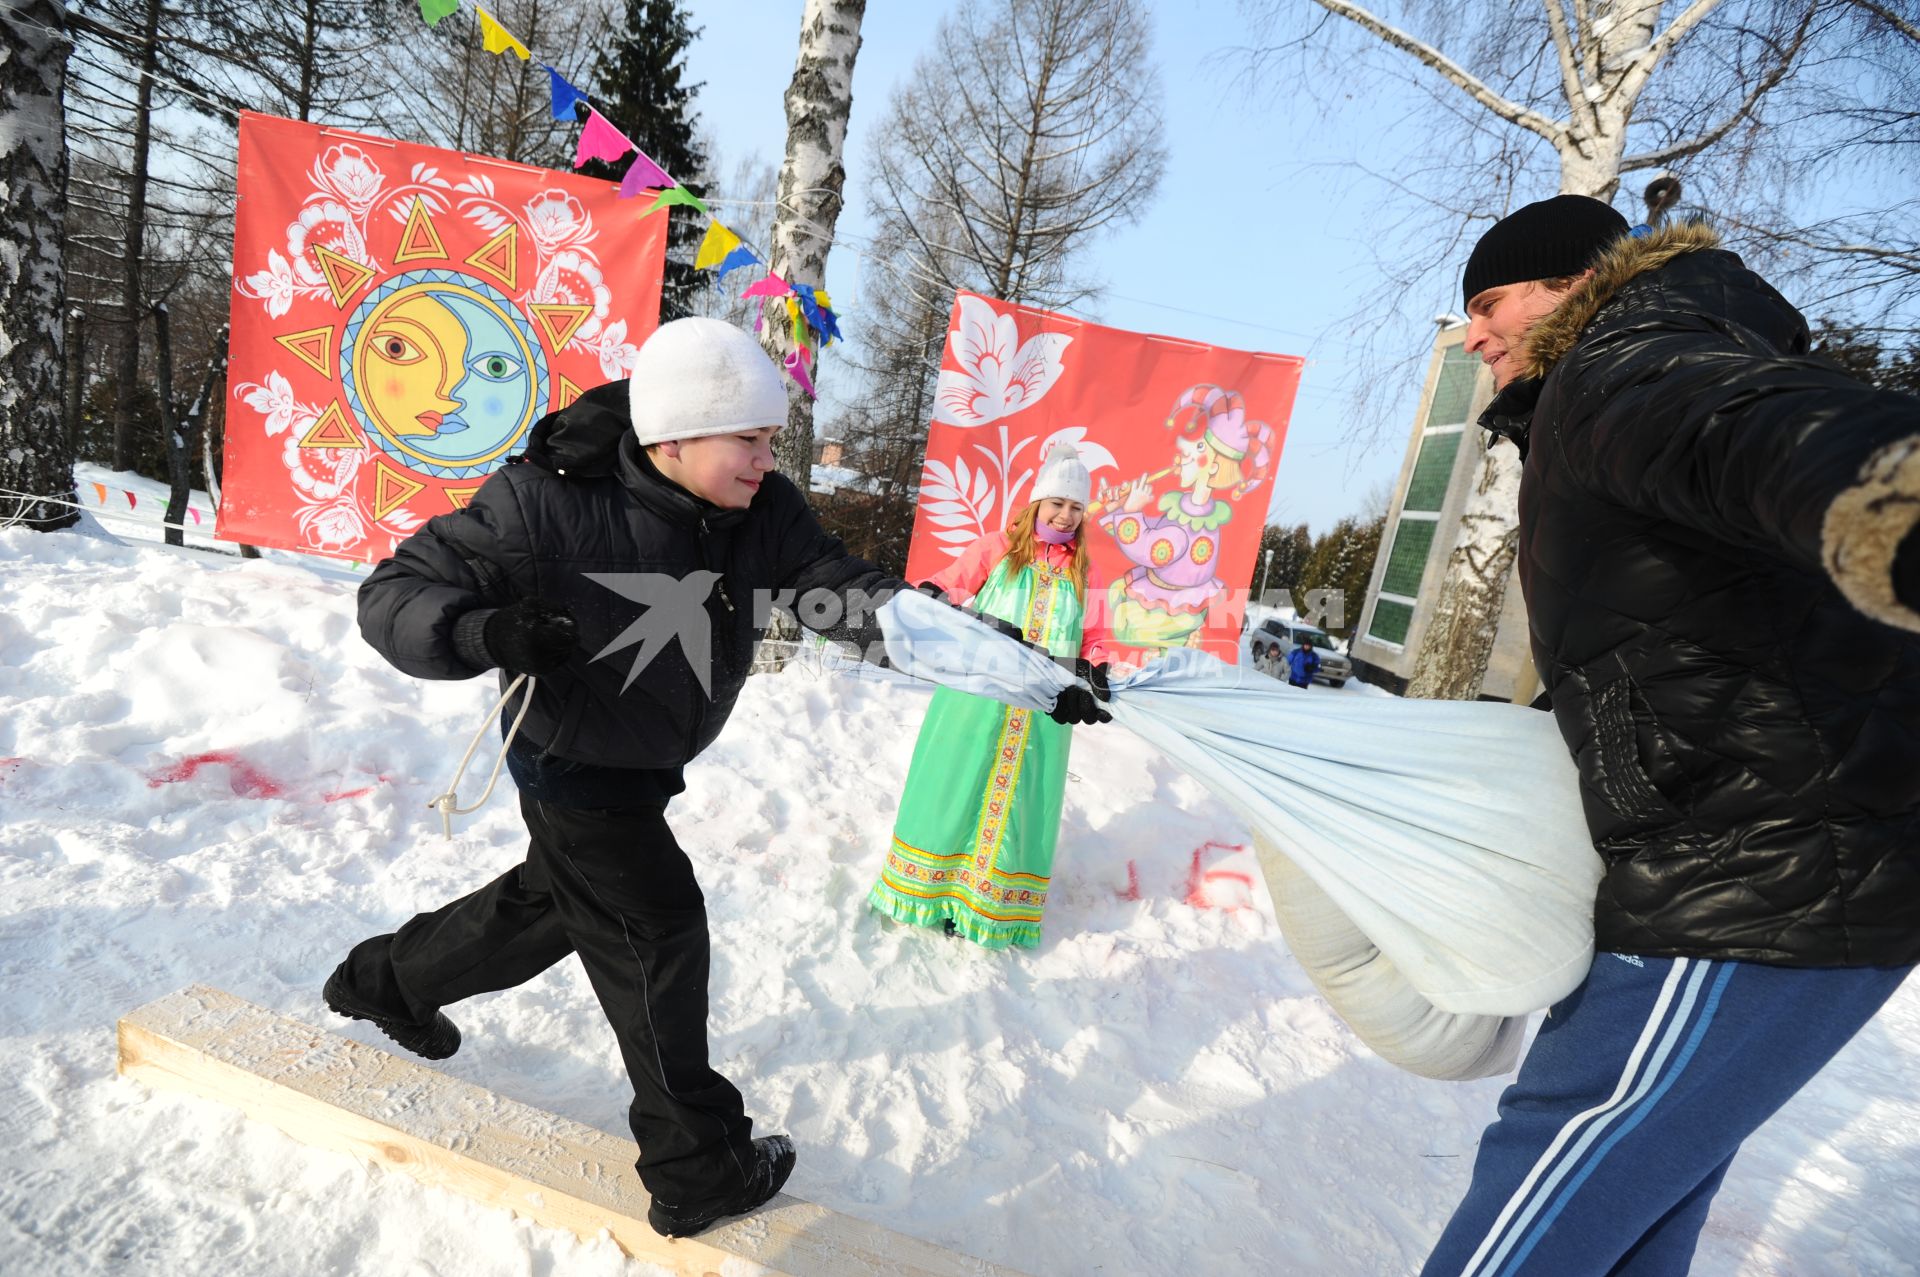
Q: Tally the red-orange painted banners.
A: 2